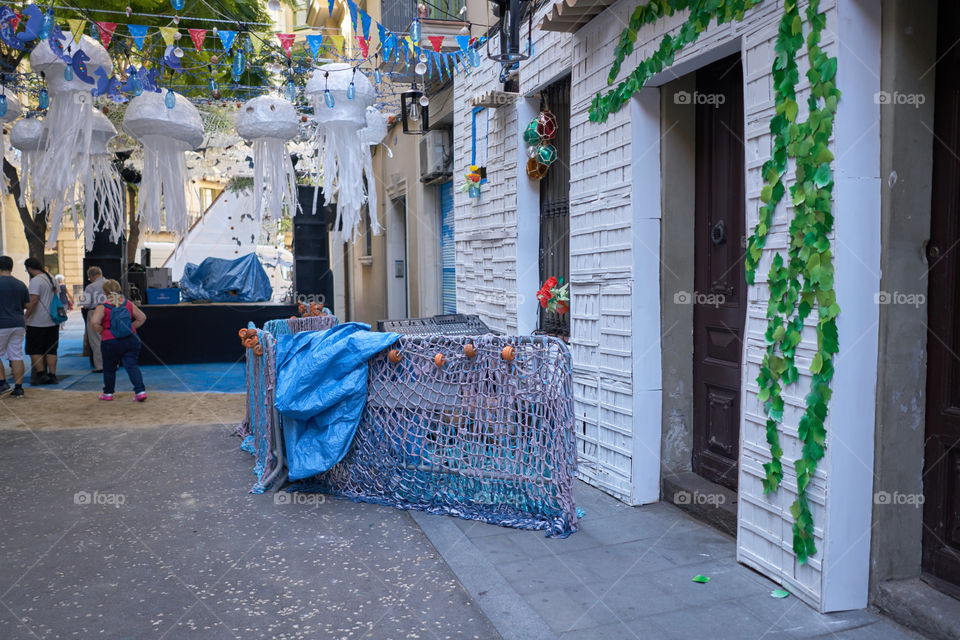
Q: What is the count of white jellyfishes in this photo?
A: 8